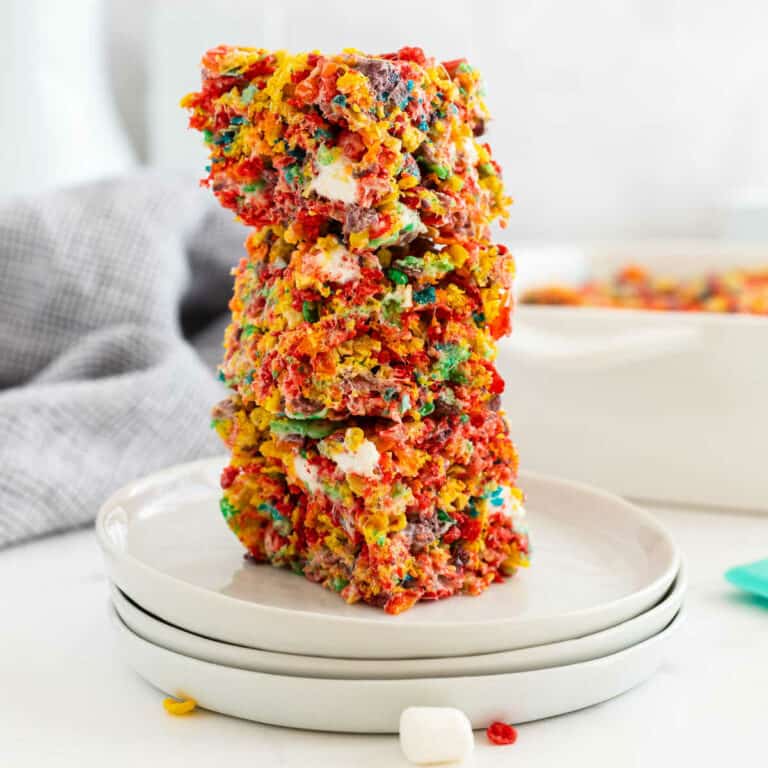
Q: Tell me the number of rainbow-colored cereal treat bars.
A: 3